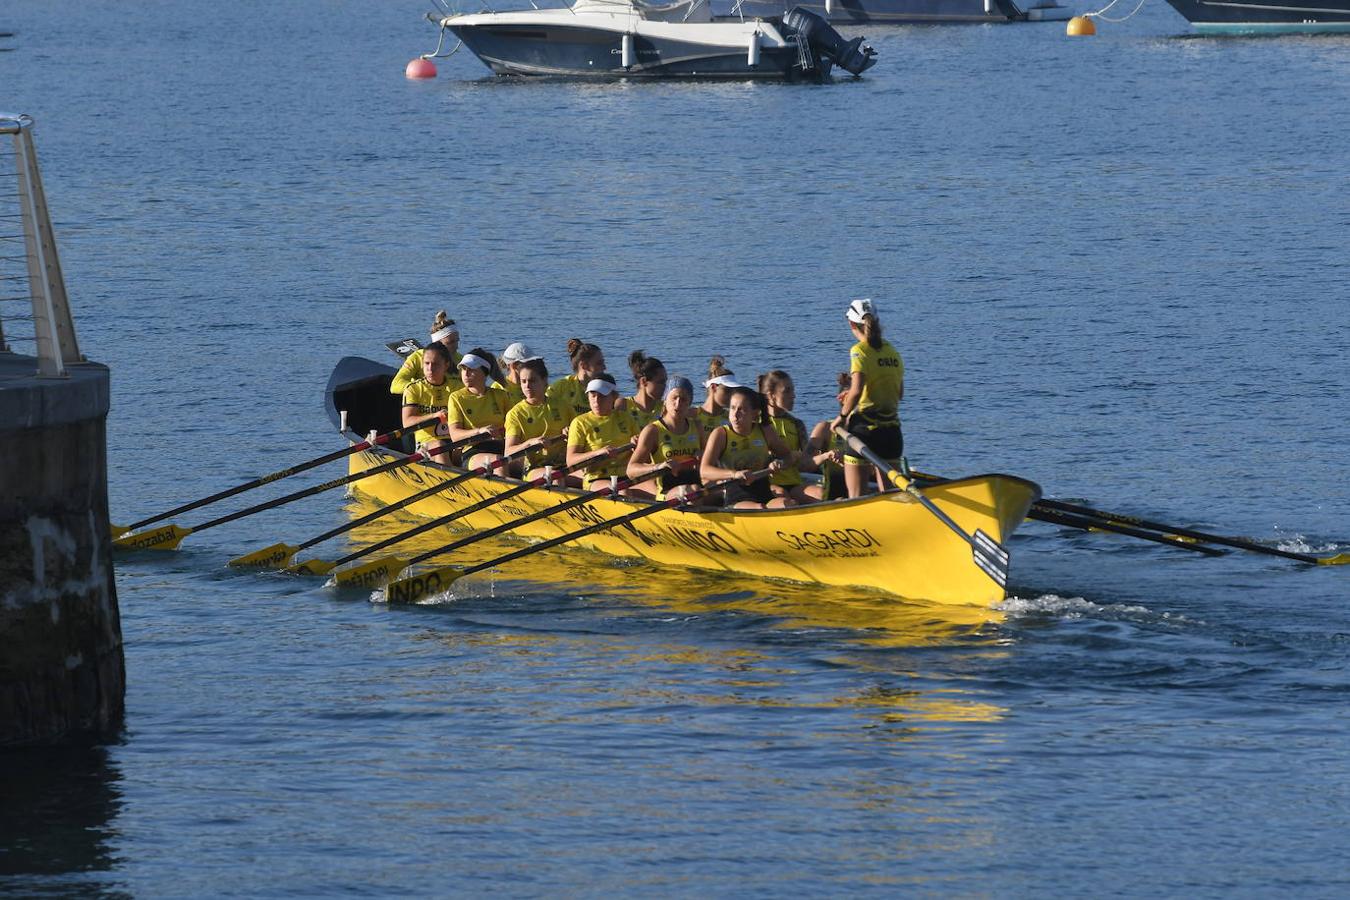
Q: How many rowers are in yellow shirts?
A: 14